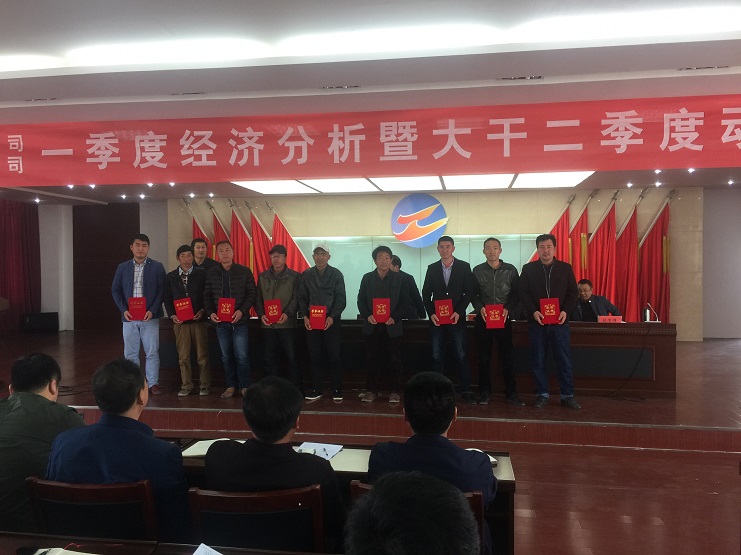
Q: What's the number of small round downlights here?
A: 14